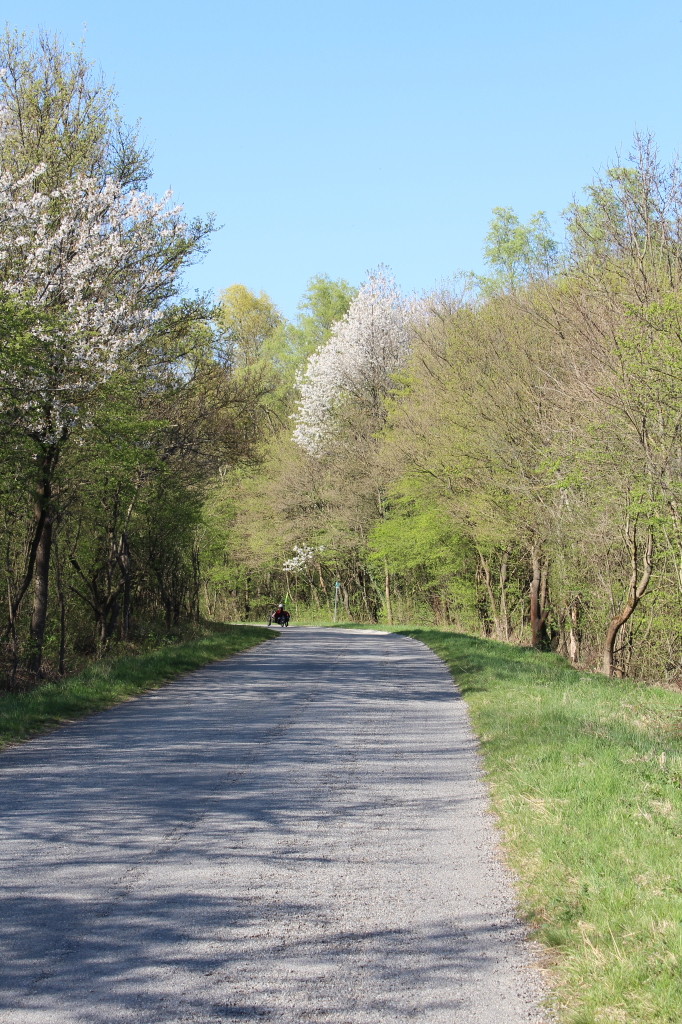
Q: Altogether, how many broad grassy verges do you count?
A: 2